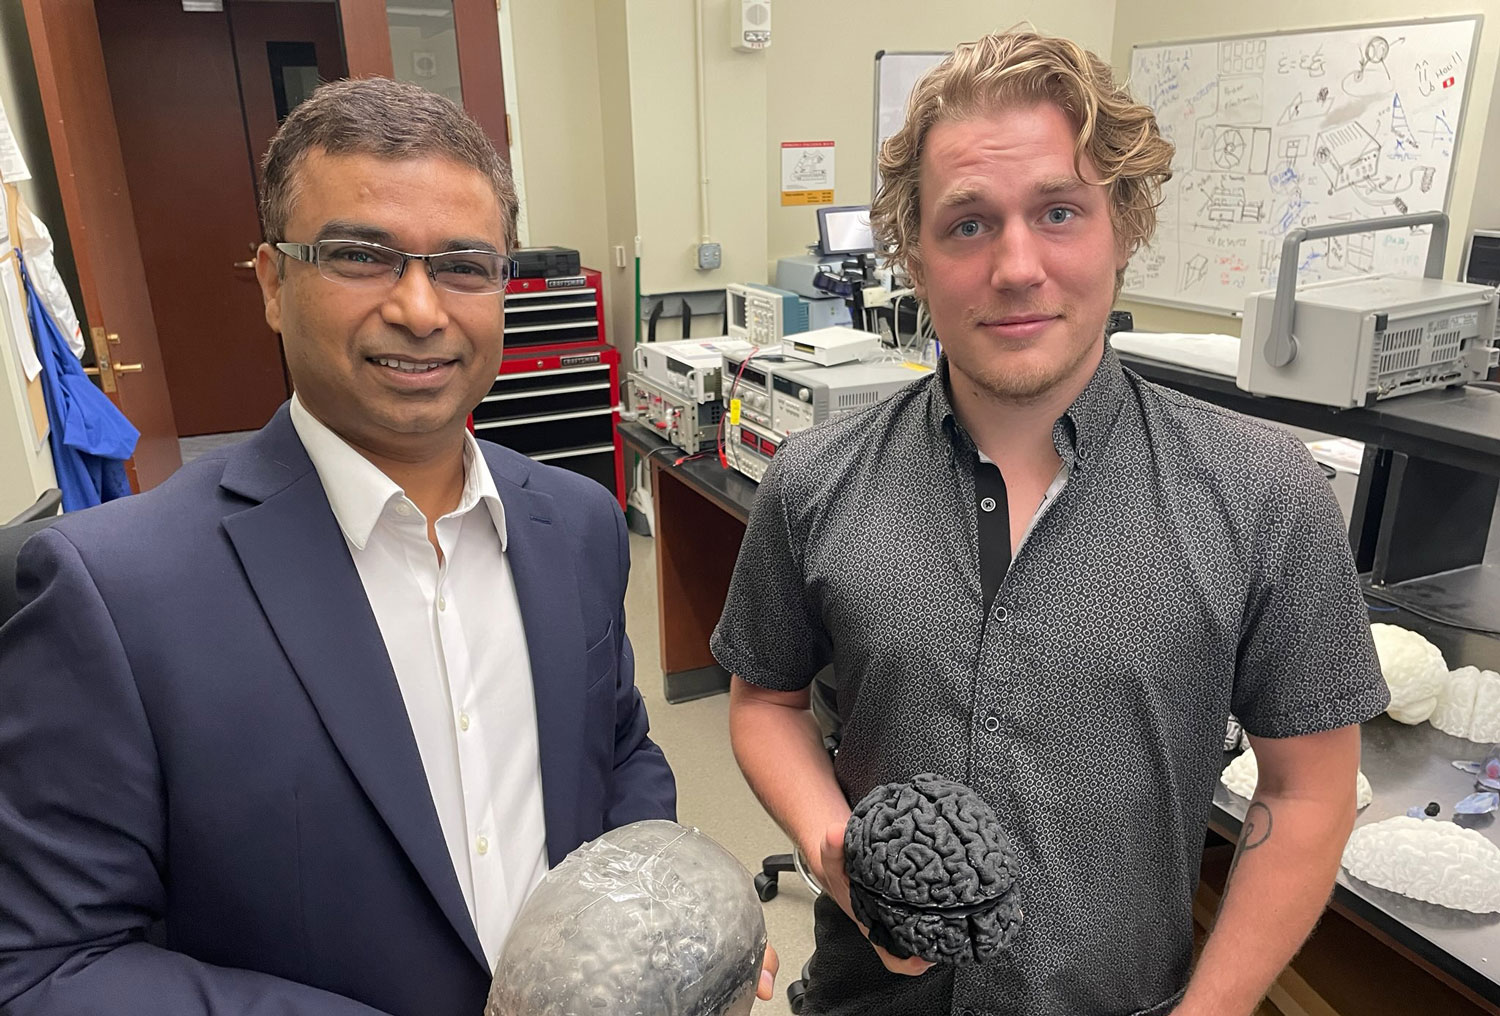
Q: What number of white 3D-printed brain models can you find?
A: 4